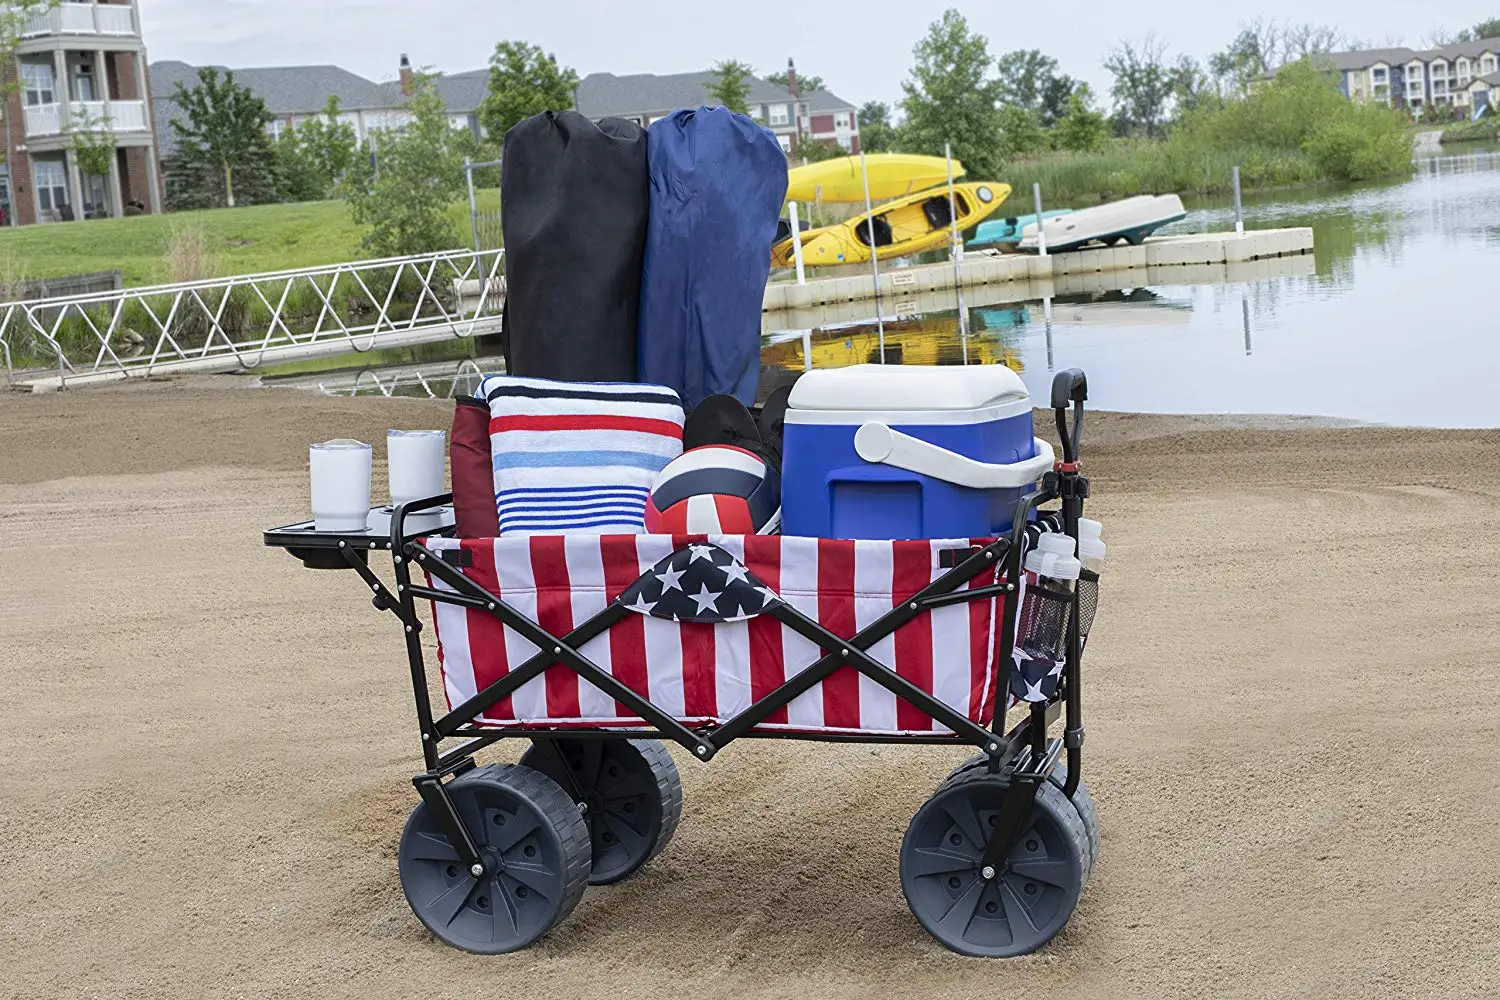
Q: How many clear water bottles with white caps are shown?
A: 2